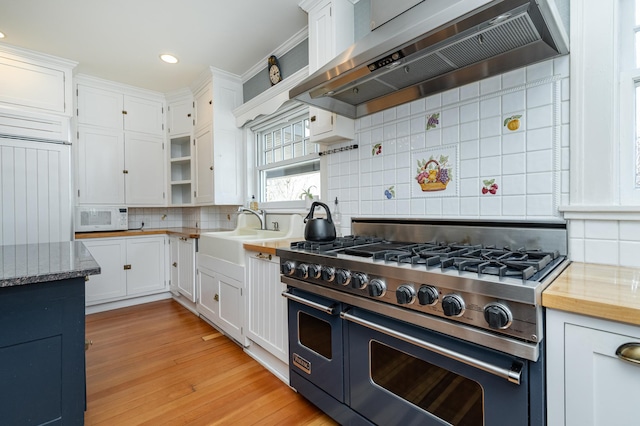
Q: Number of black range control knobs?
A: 11